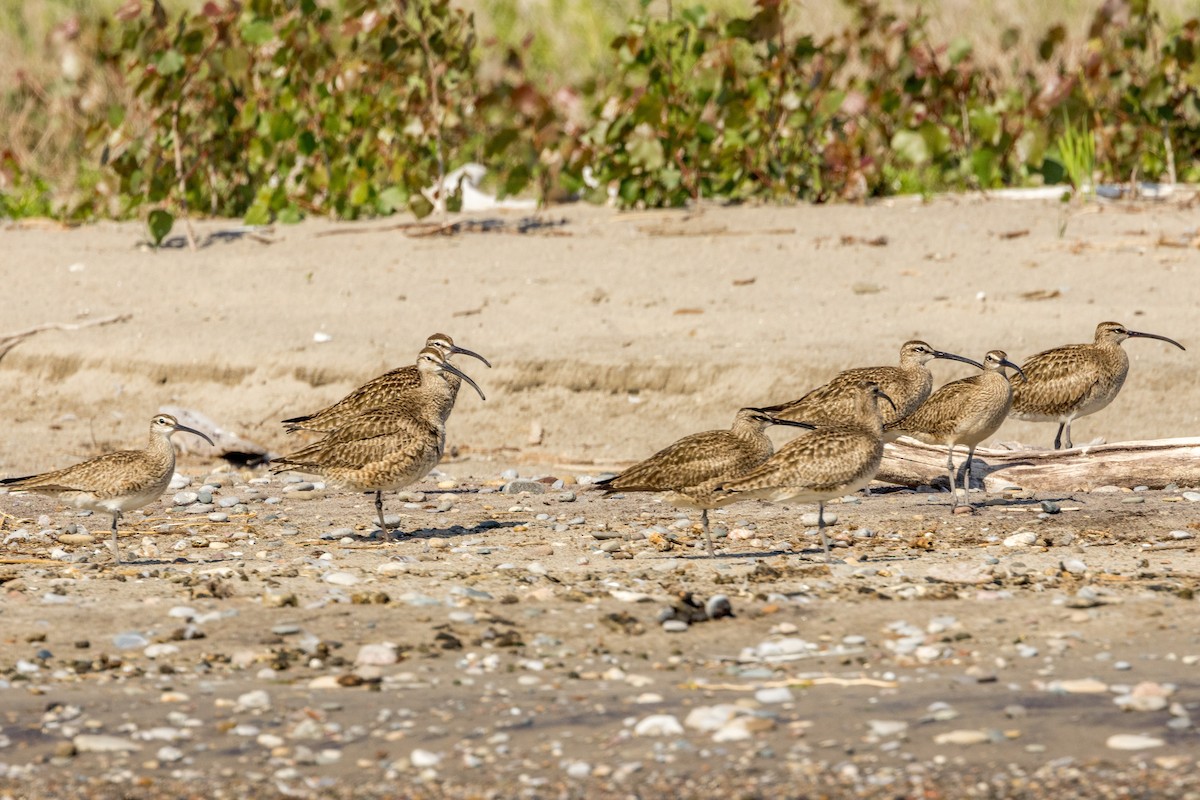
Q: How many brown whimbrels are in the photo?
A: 8